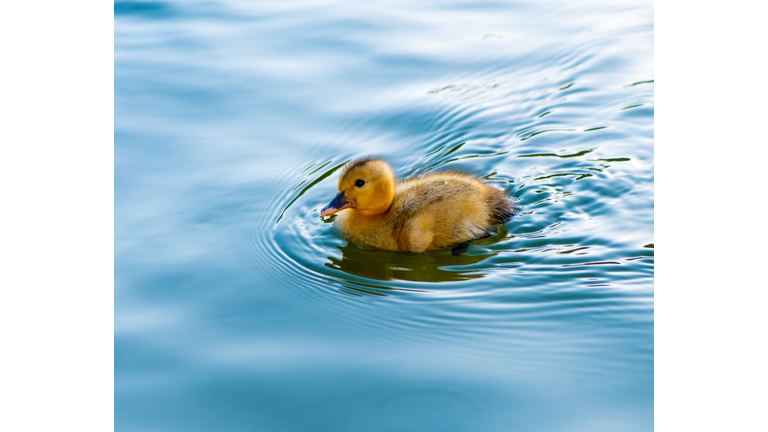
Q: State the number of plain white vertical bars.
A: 2